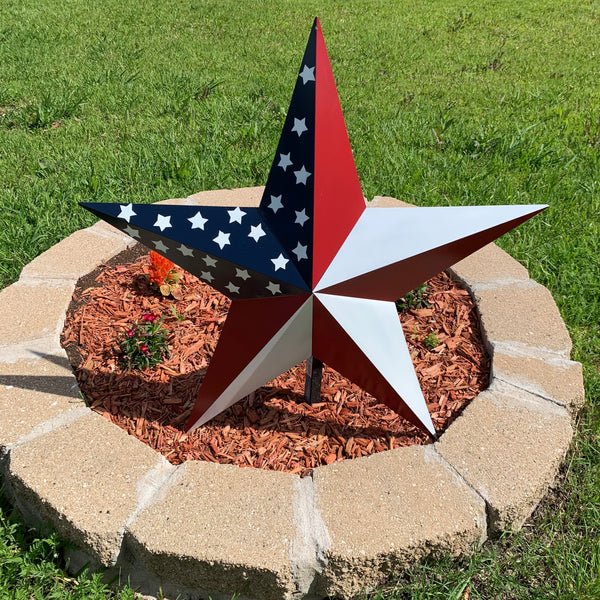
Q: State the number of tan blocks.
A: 13